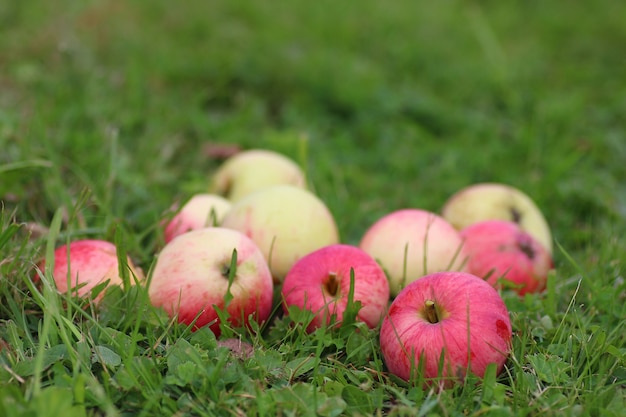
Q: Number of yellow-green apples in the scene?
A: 3